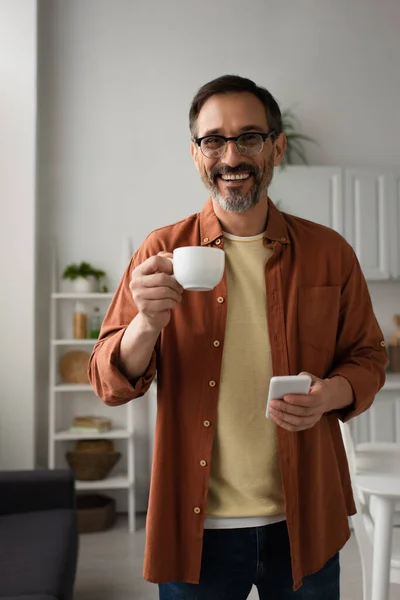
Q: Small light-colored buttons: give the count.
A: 10